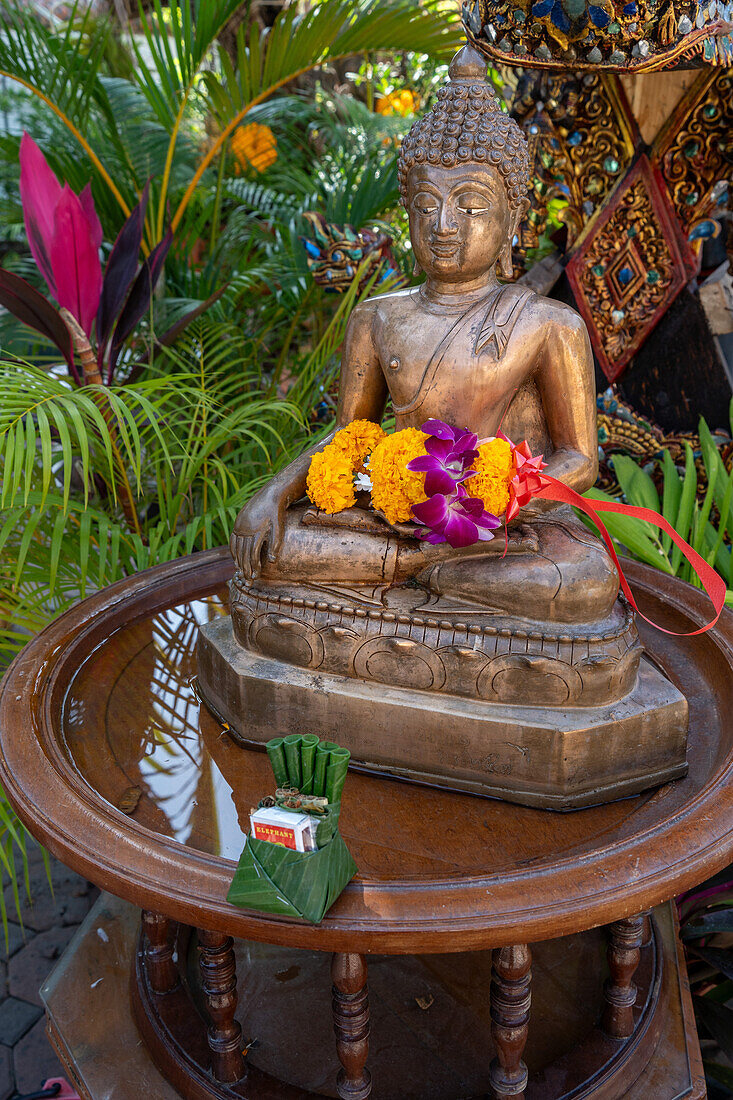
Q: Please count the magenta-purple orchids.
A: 2